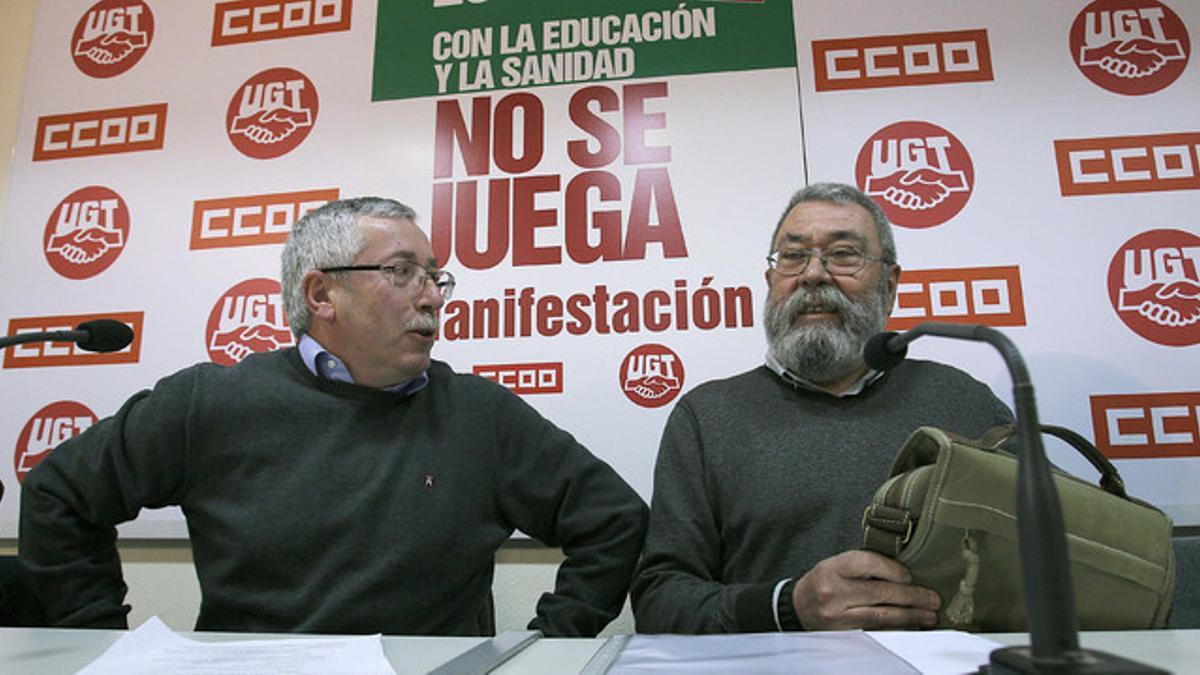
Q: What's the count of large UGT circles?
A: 8